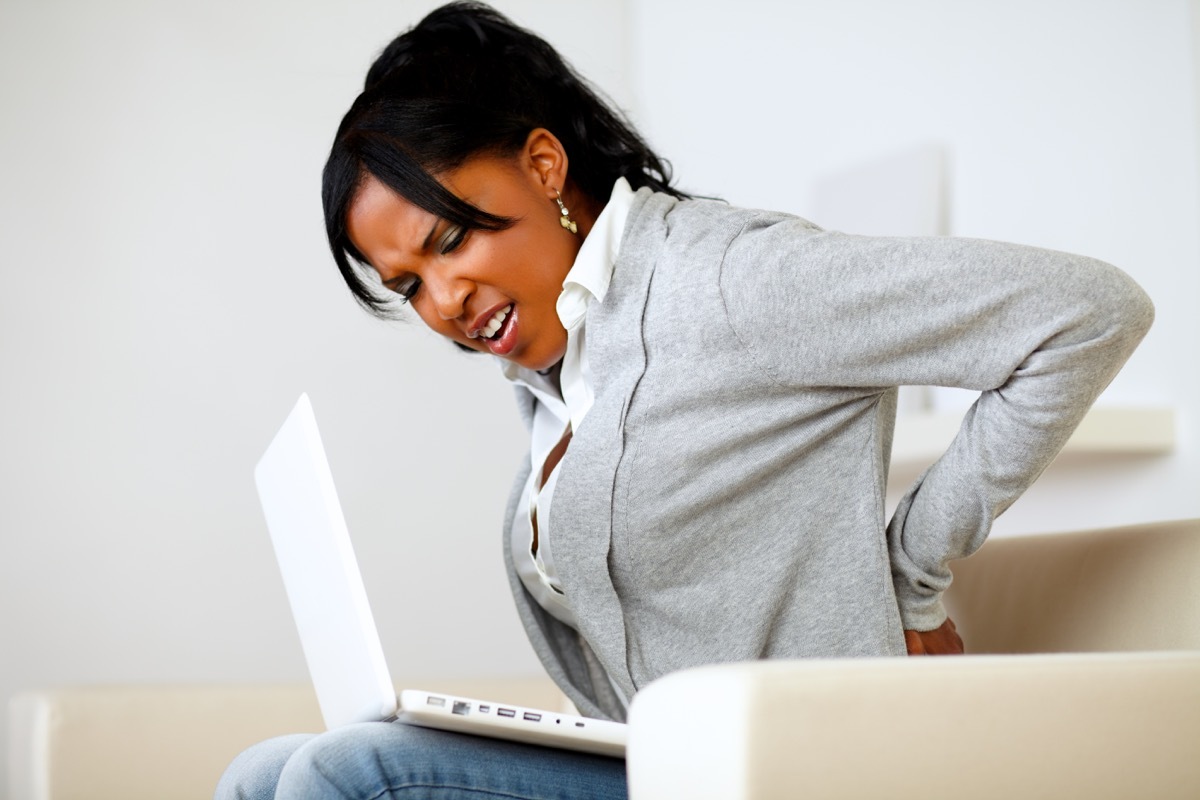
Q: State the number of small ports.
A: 7